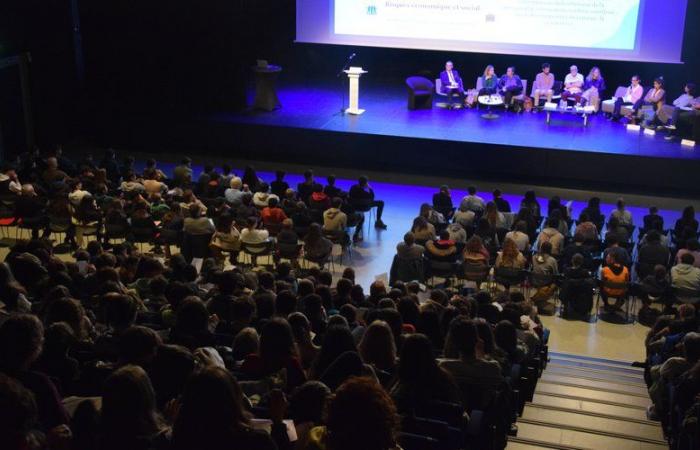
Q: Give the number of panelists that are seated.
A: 9